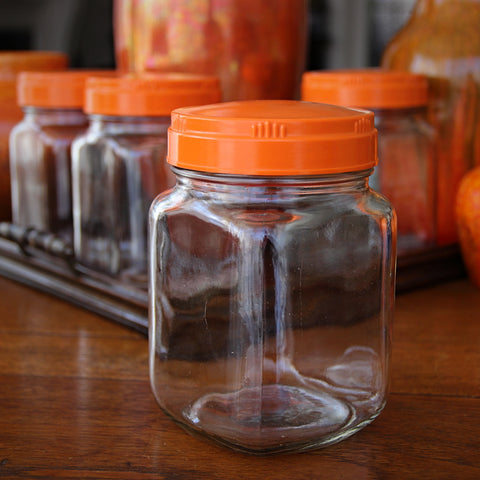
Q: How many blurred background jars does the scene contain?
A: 3